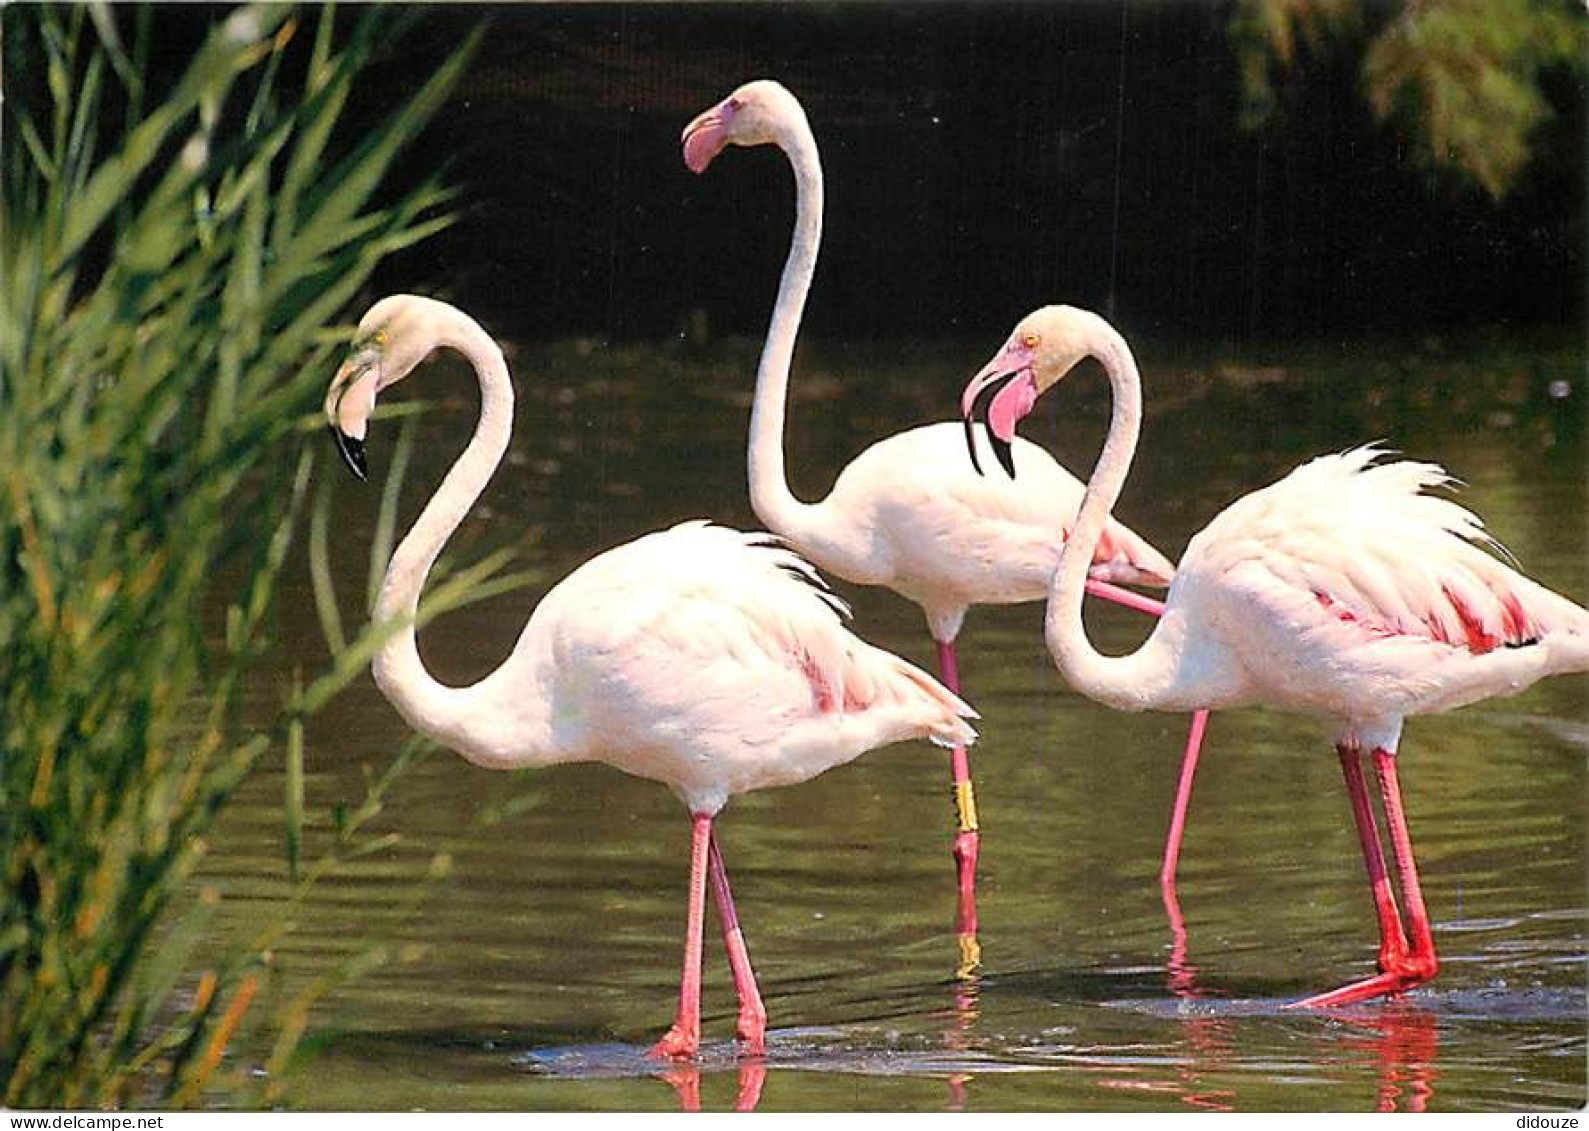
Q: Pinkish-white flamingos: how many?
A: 3